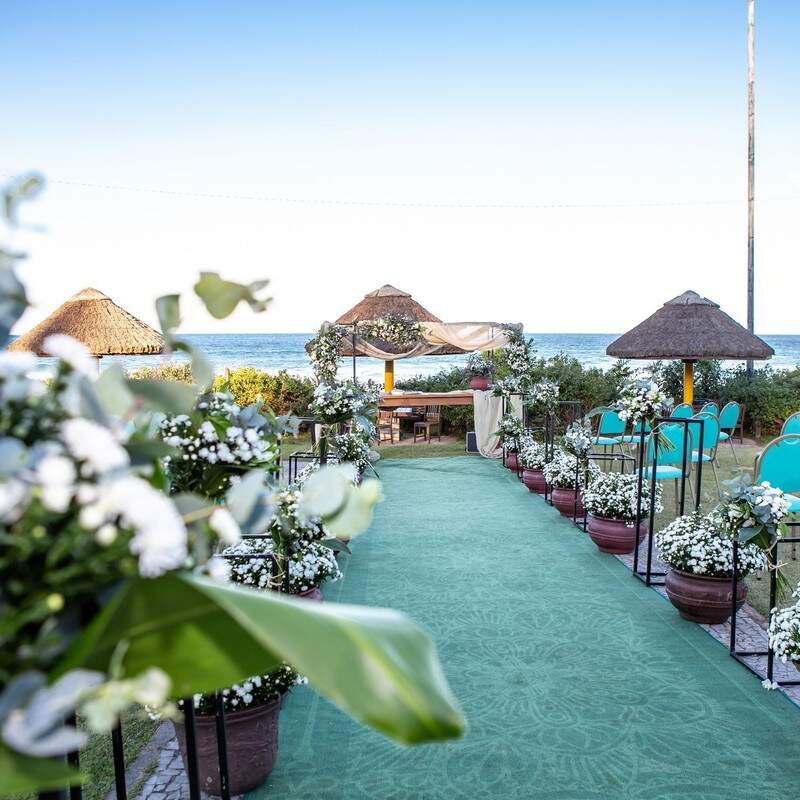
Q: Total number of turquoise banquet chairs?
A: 9